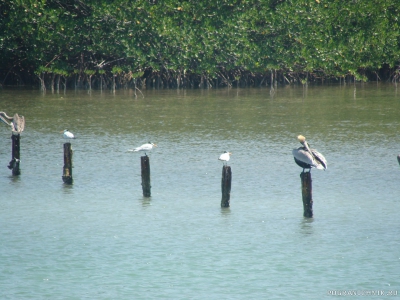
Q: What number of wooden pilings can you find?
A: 5